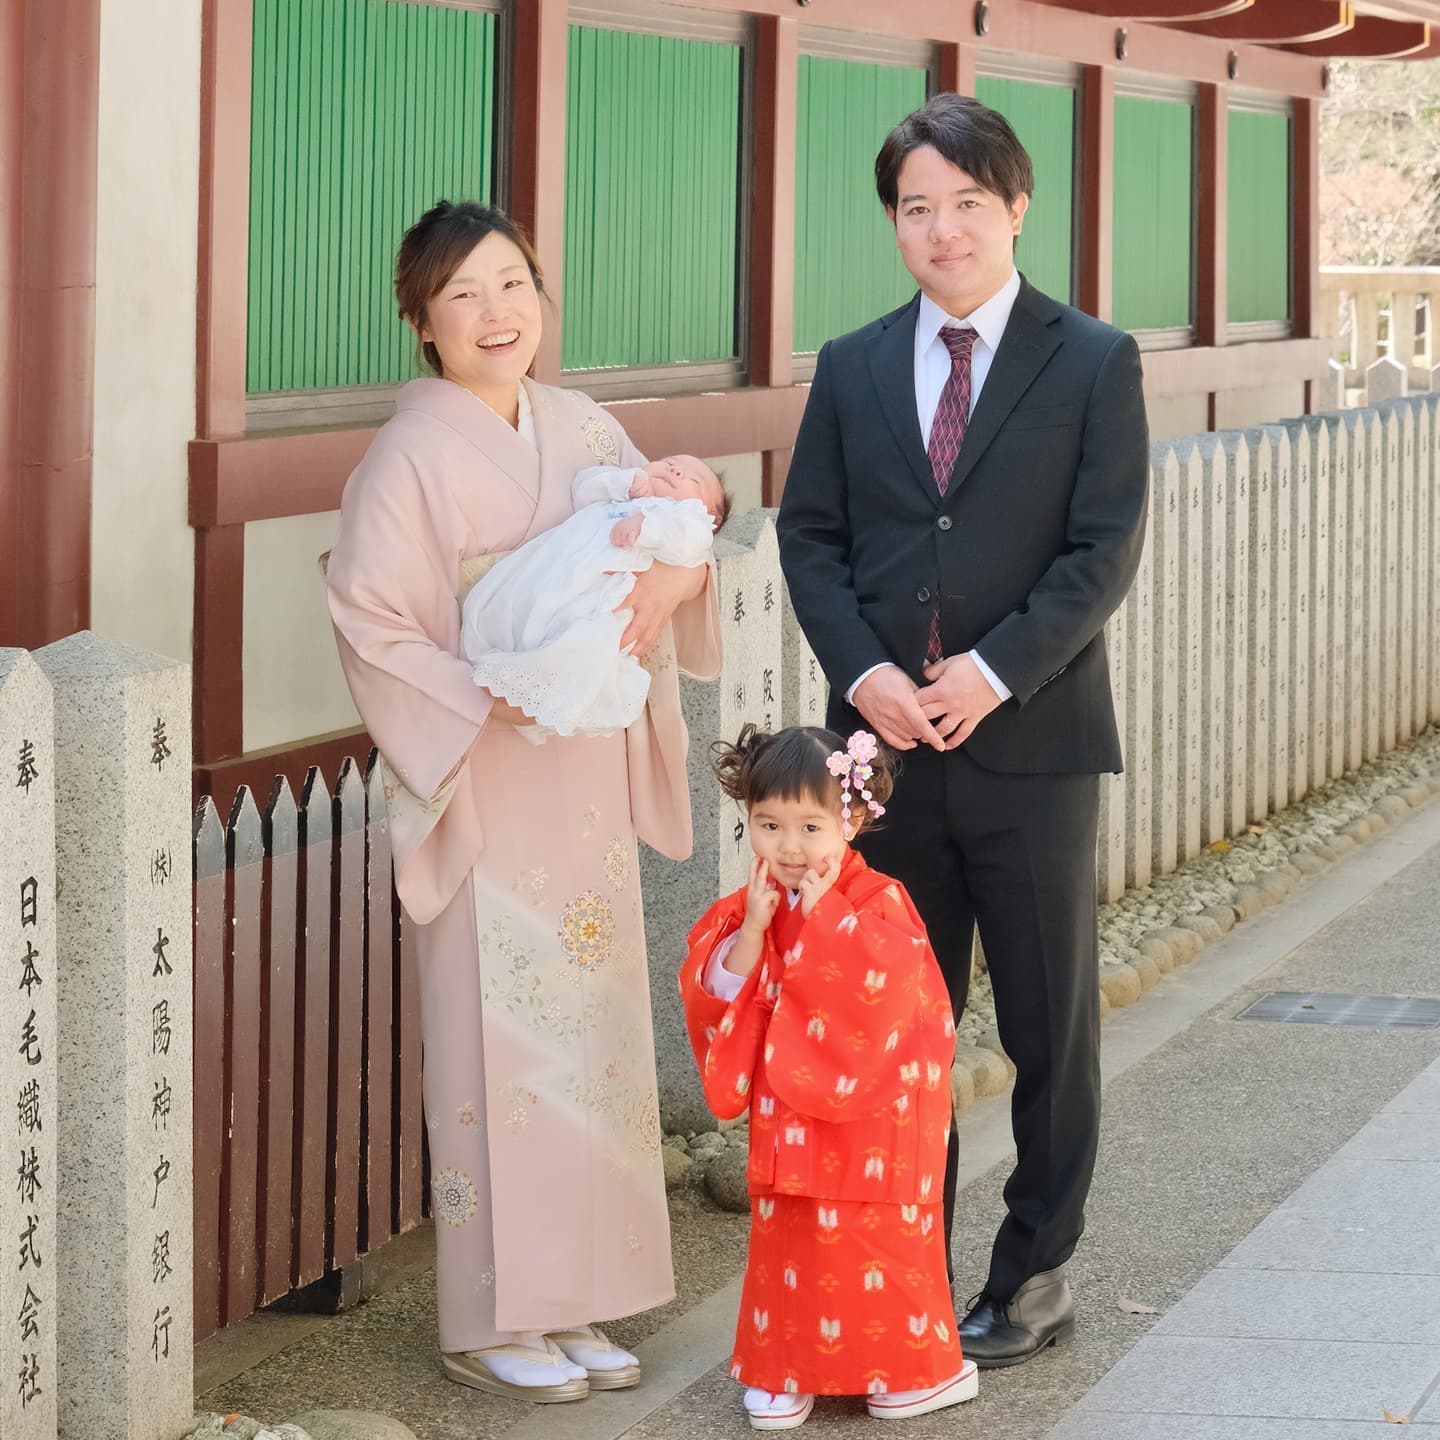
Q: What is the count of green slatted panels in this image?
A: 6